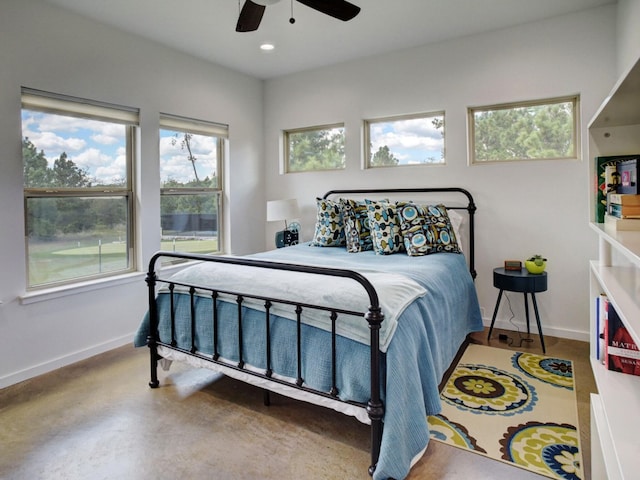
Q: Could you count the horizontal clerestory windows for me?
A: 3